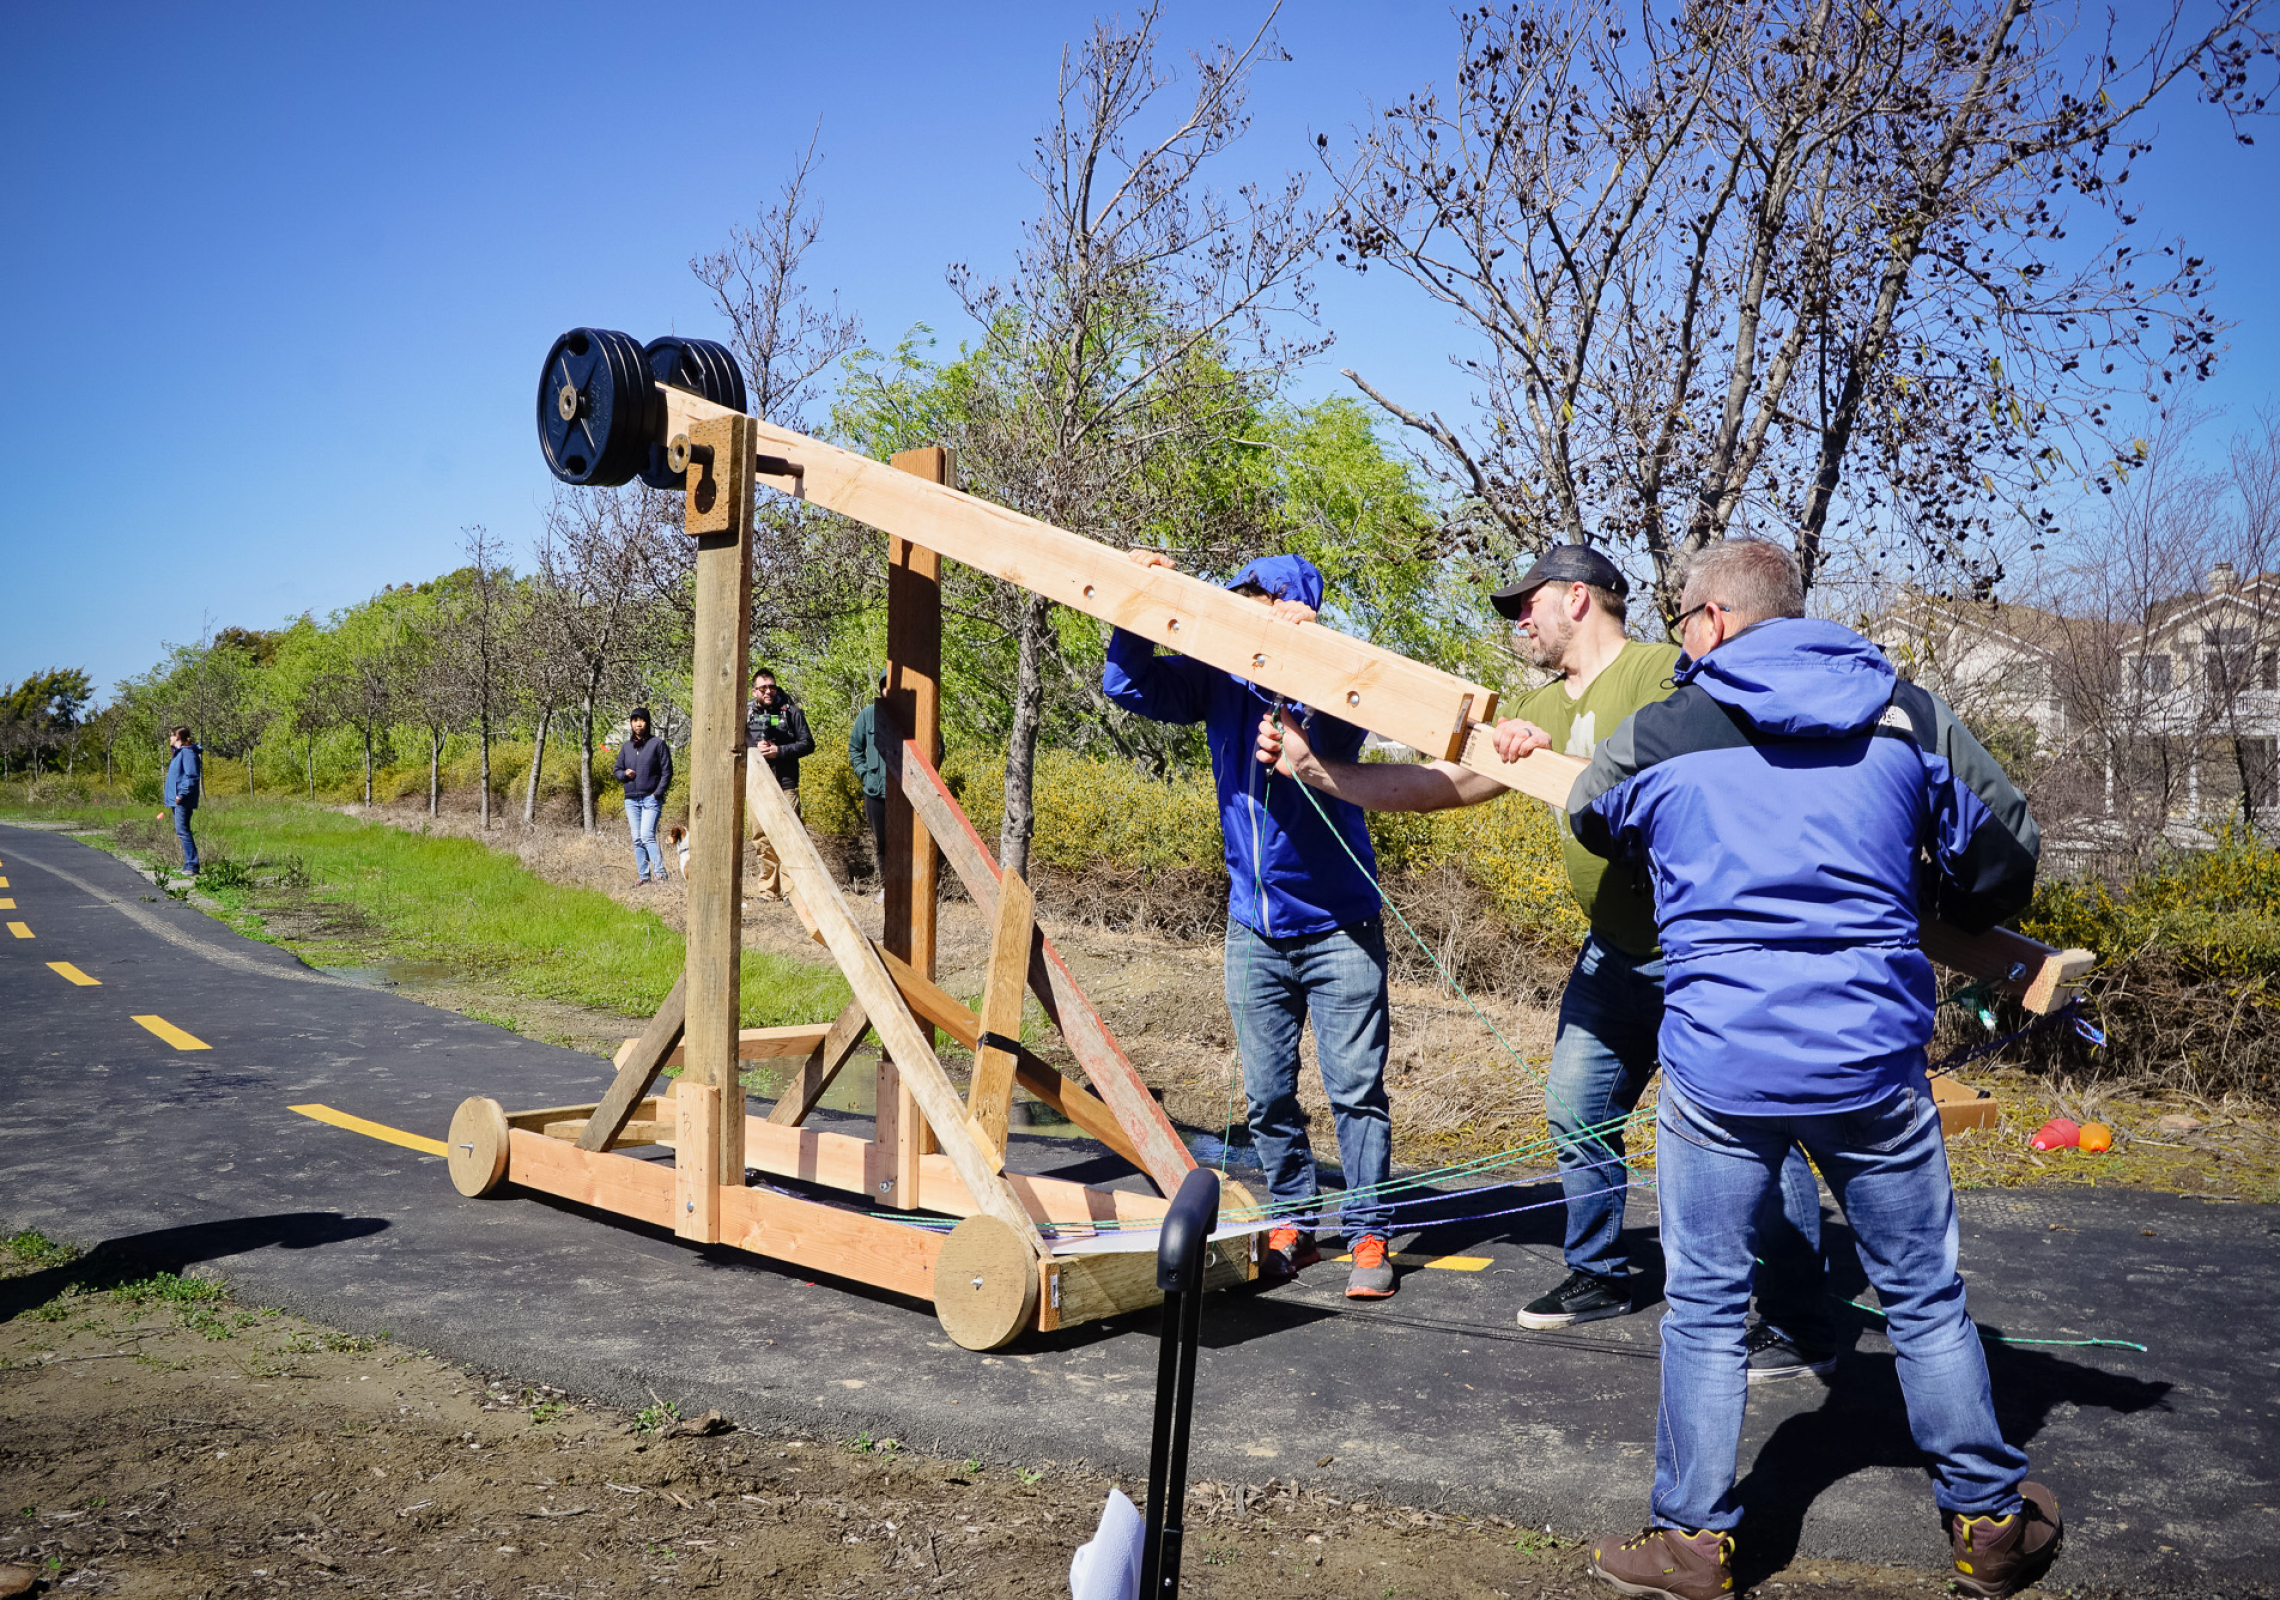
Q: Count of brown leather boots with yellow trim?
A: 2